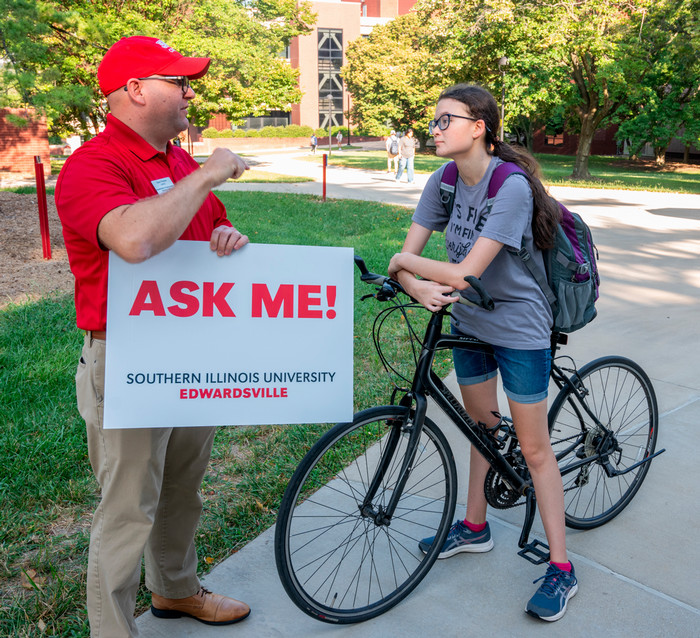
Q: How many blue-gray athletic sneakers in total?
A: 2